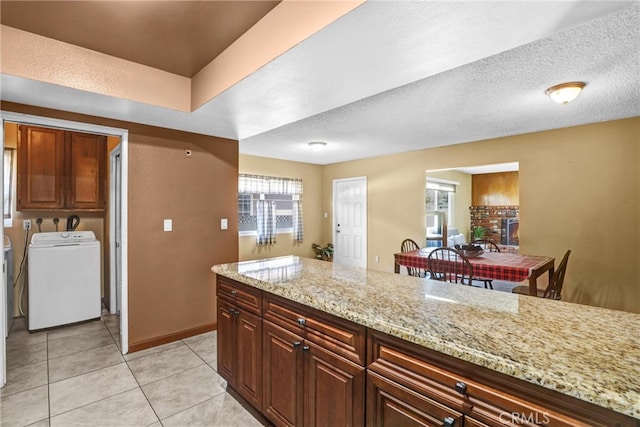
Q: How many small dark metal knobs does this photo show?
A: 8